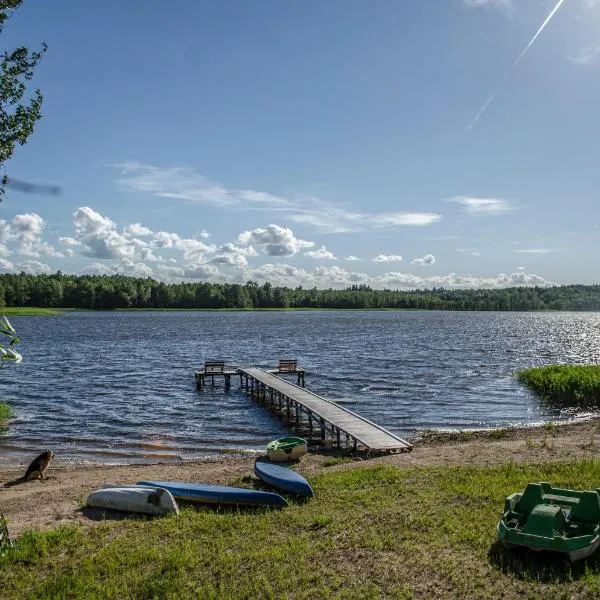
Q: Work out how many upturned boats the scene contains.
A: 3